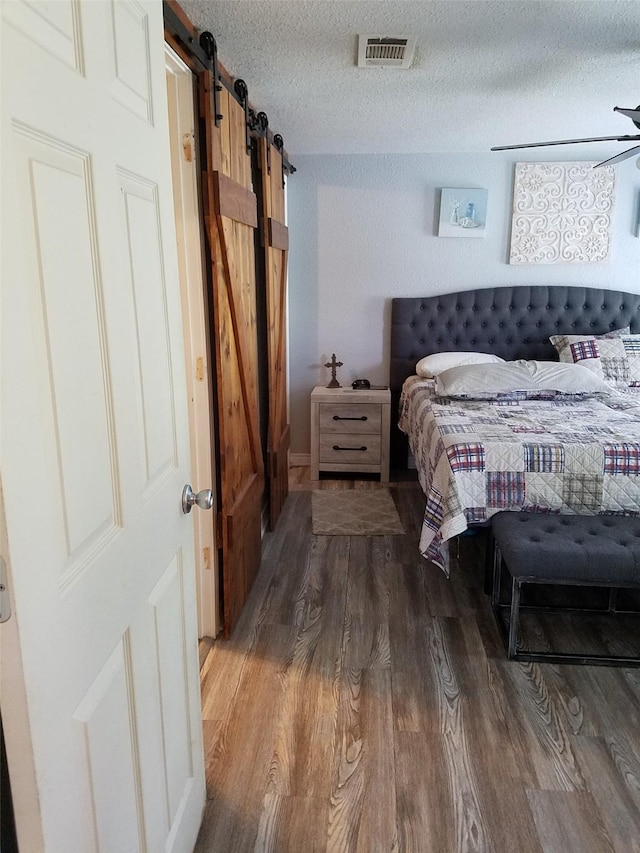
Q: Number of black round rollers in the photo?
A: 4